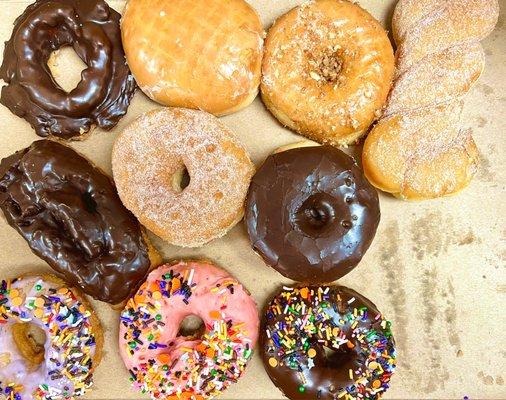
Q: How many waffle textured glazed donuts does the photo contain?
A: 1